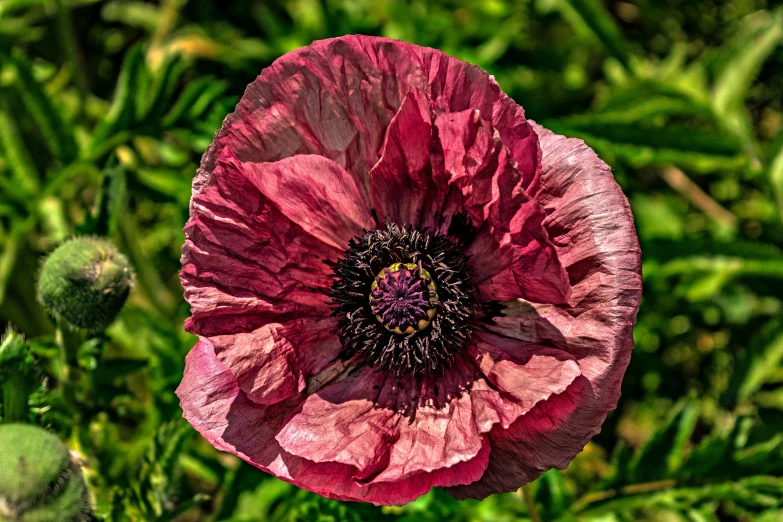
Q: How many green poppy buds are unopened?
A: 2